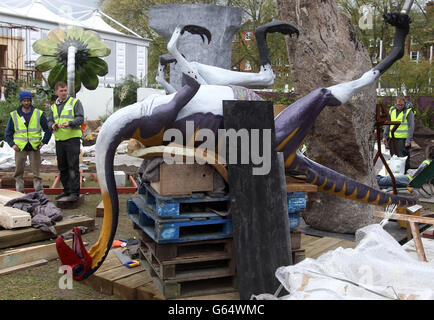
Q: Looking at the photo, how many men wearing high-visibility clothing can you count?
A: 3